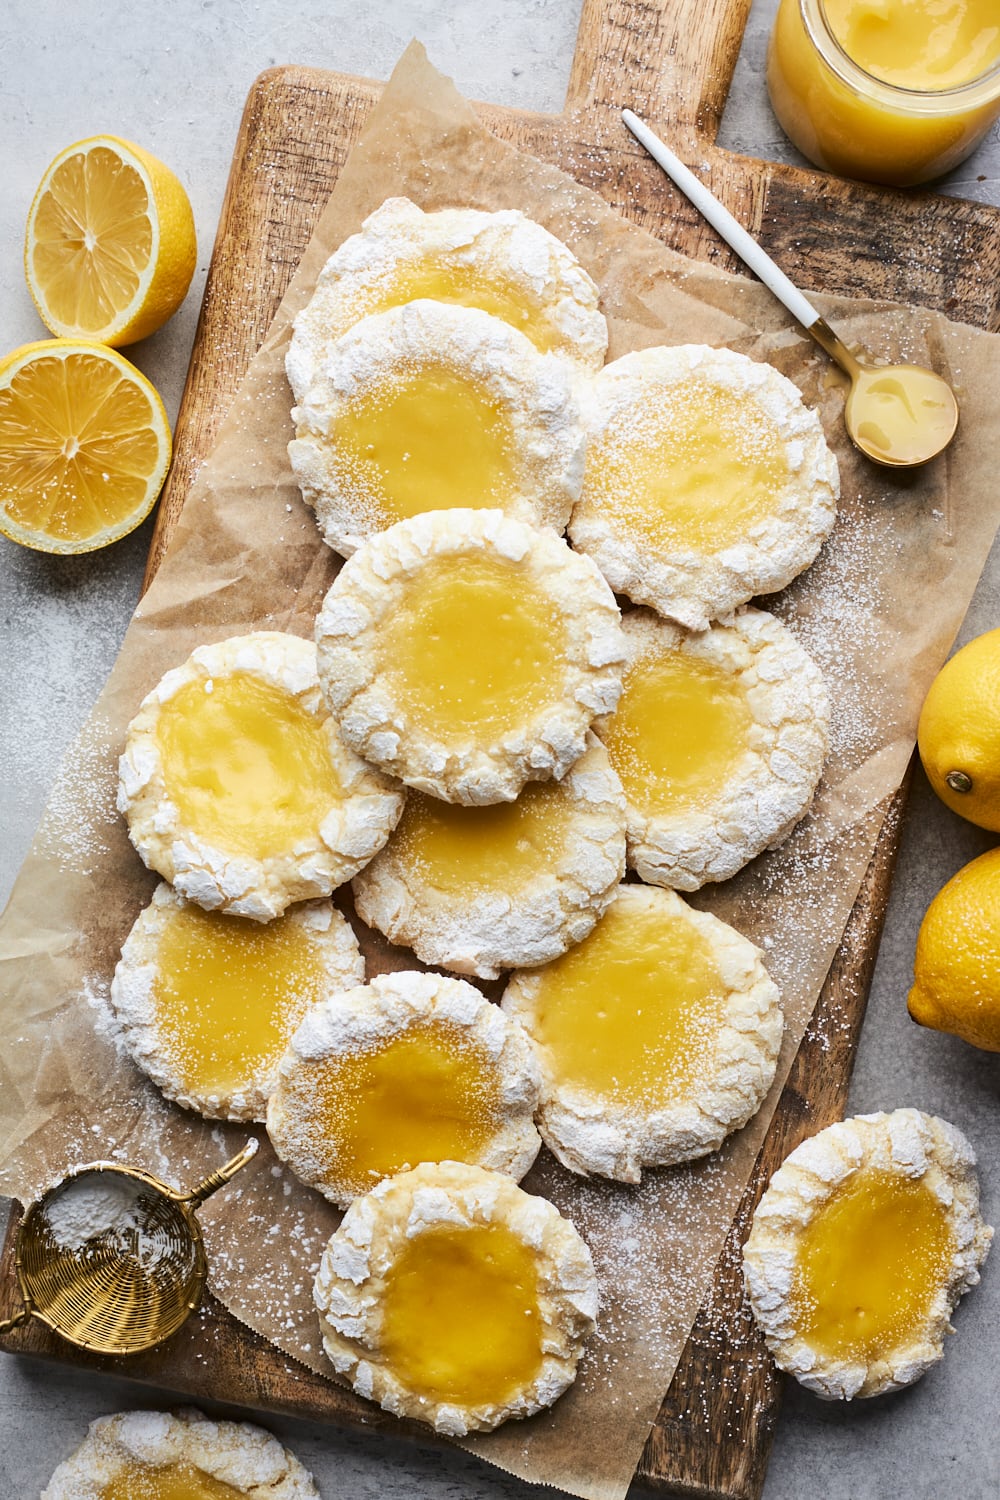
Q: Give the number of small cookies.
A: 13